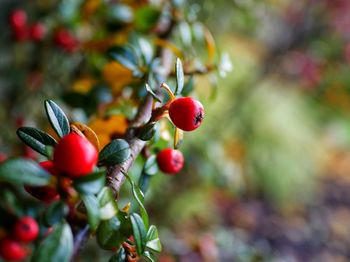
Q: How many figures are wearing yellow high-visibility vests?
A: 0